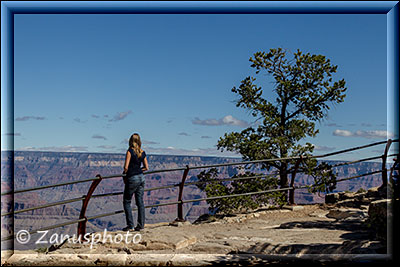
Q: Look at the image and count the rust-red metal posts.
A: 4